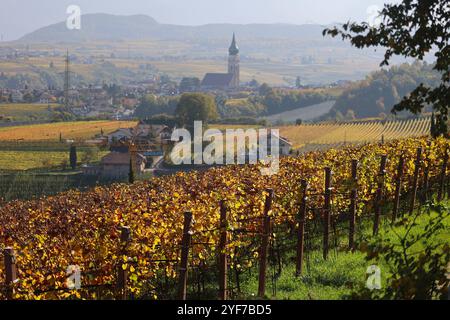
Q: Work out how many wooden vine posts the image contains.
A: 13